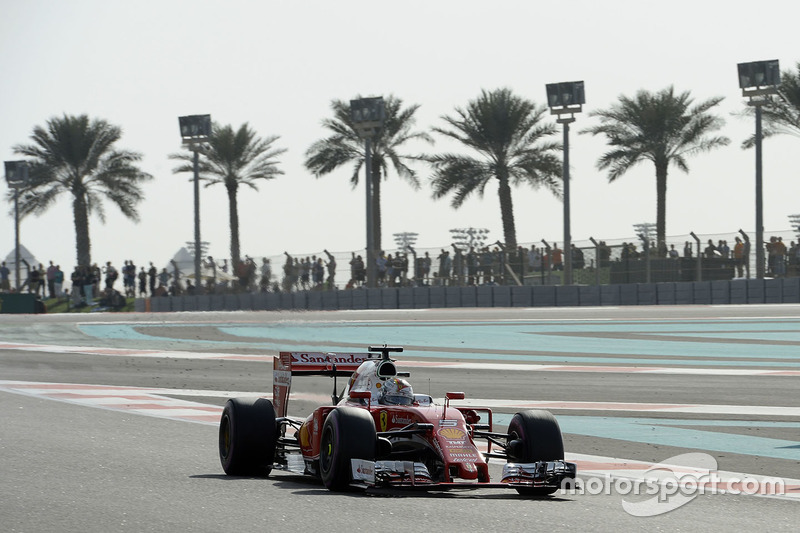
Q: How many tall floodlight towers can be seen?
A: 5